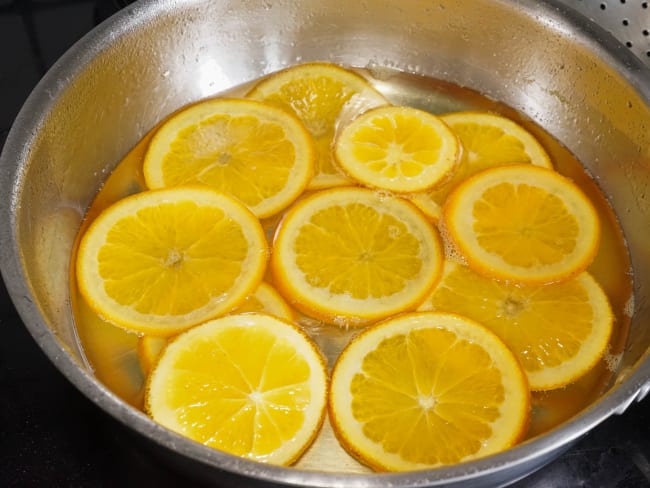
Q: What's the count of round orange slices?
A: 11